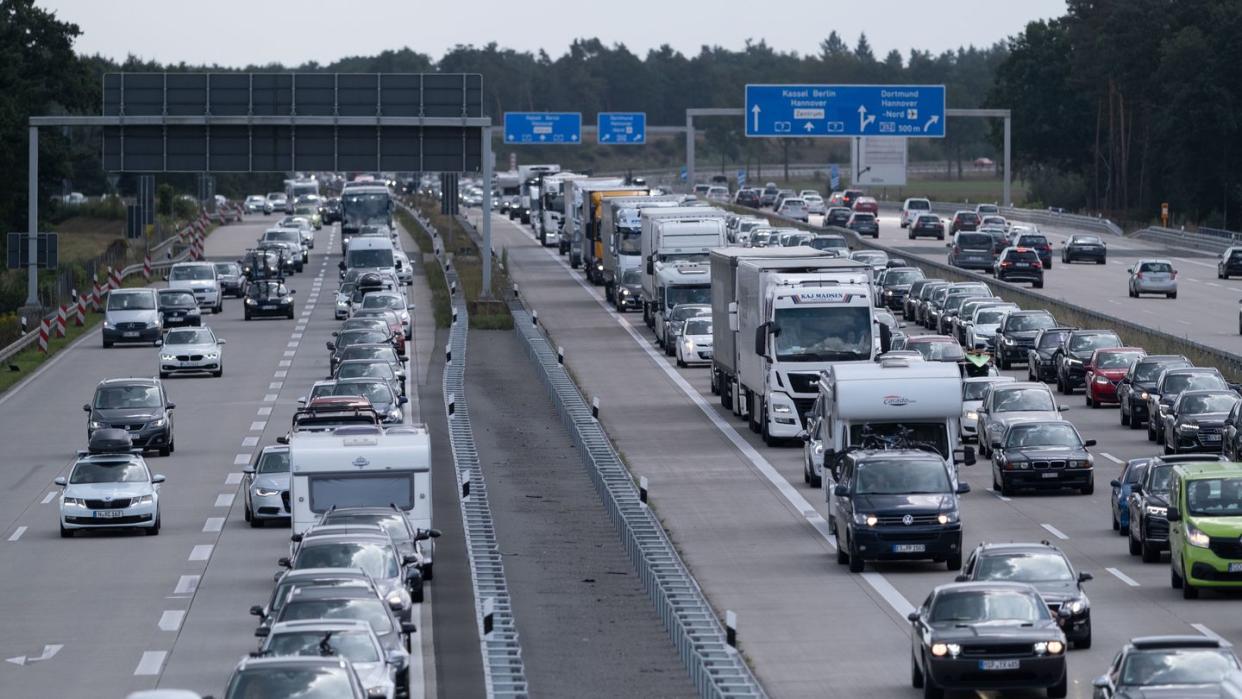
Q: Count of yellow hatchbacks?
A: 0